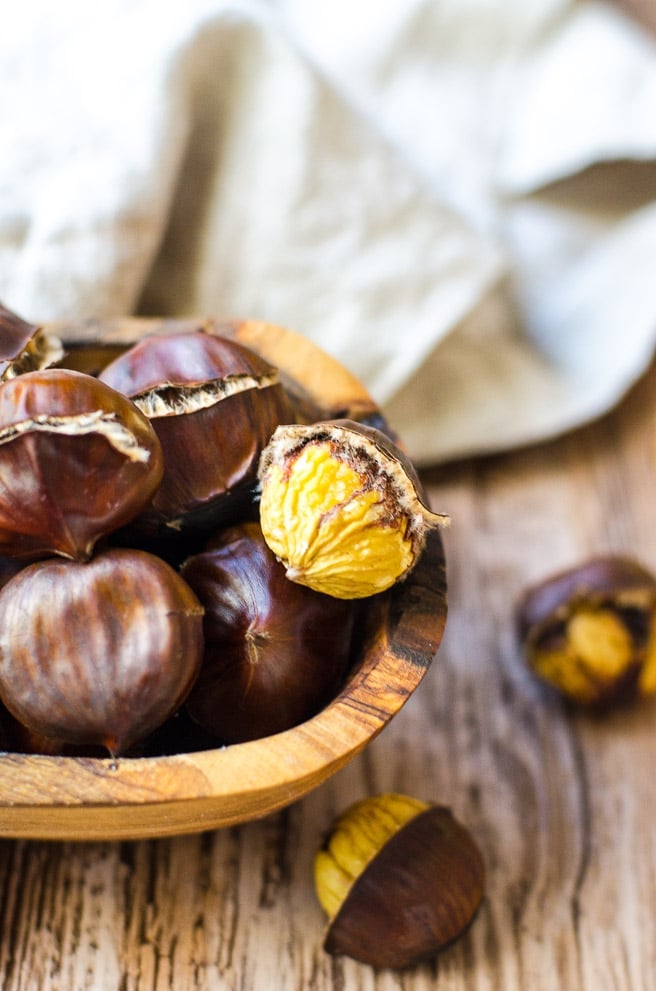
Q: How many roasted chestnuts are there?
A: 8